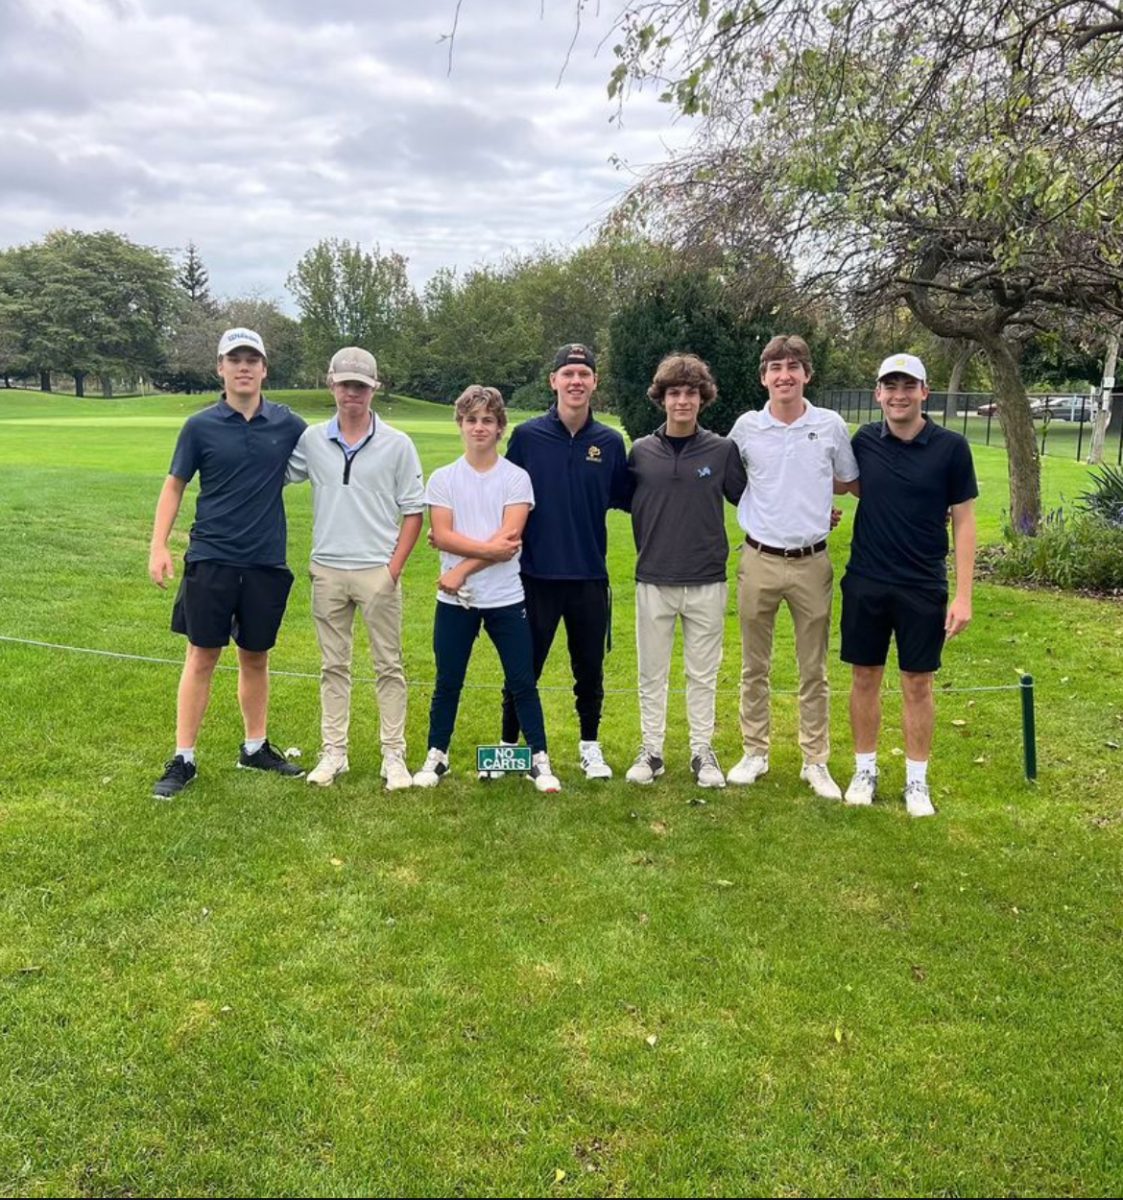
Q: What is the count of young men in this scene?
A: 7